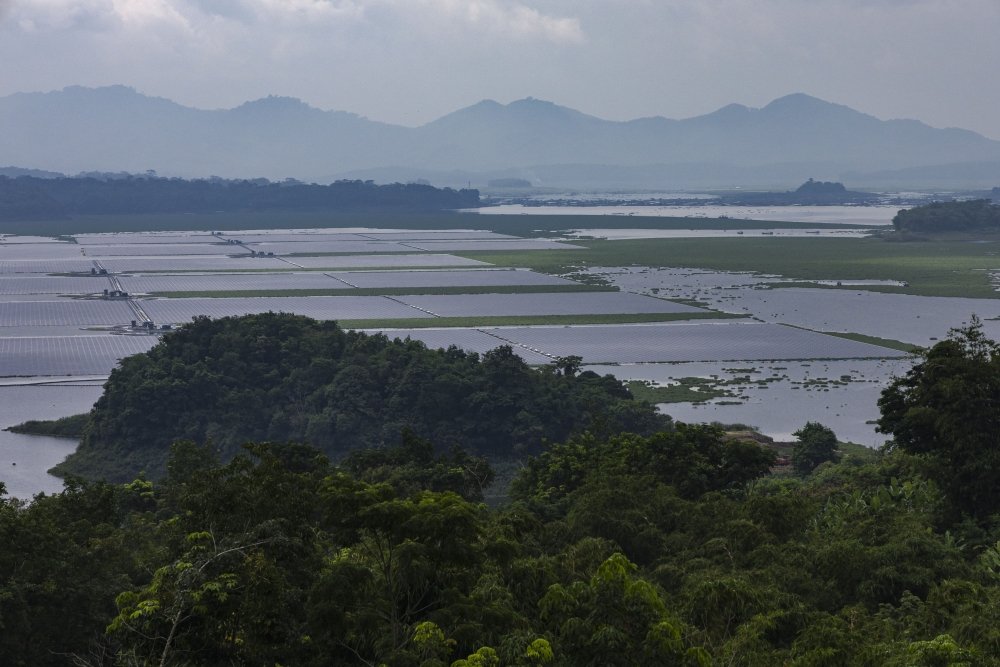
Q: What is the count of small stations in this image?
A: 6